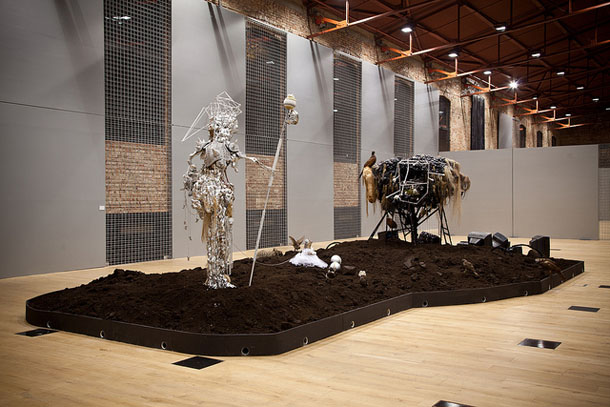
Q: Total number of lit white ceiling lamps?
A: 13